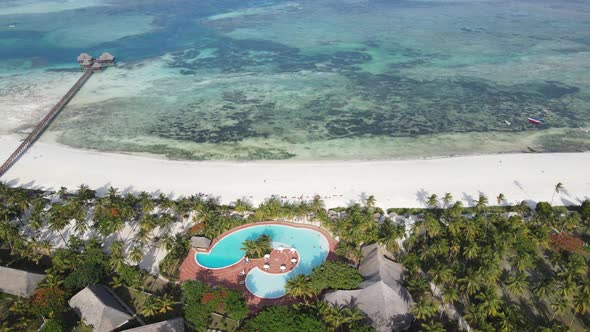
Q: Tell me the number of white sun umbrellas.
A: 6